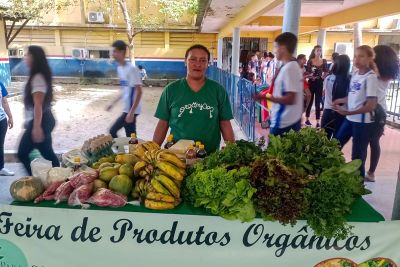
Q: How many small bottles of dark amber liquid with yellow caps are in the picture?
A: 5